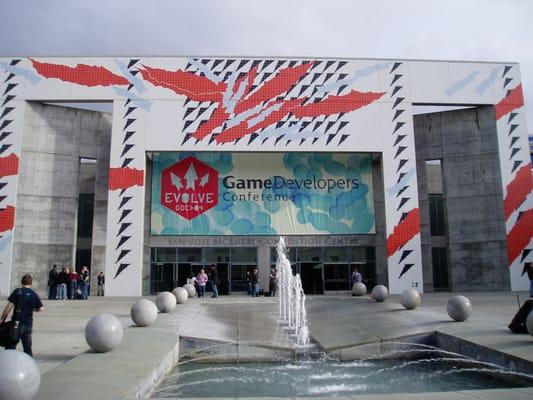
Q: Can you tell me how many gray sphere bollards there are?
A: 11